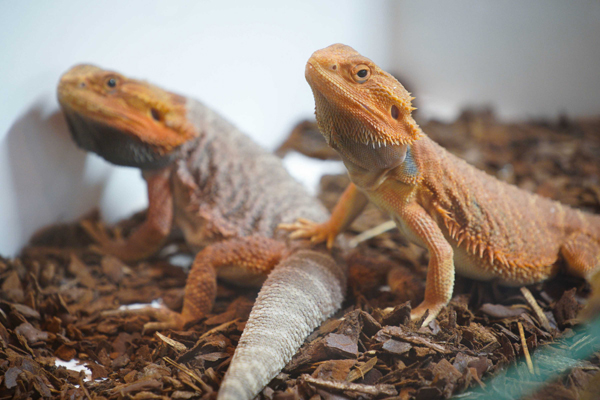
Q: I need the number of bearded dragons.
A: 2